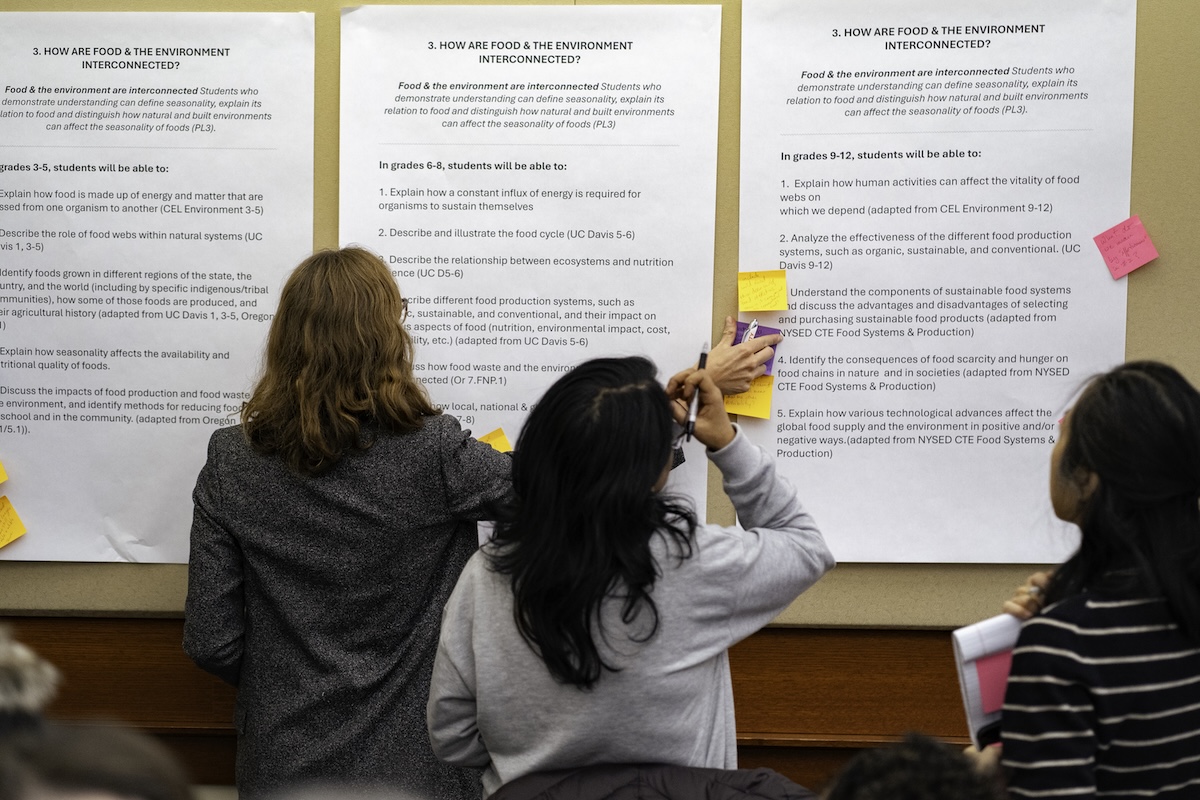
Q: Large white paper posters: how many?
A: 3